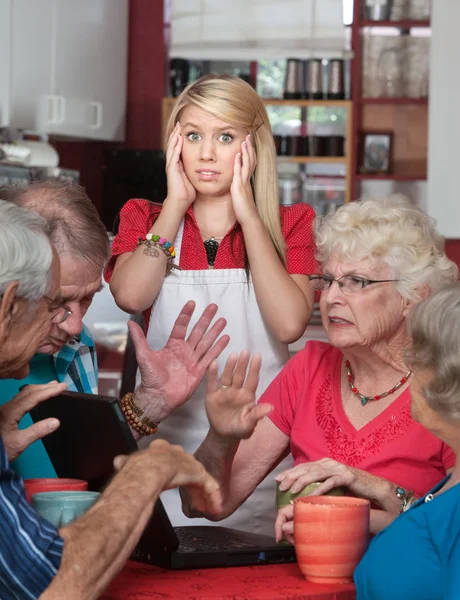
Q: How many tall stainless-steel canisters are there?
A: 3